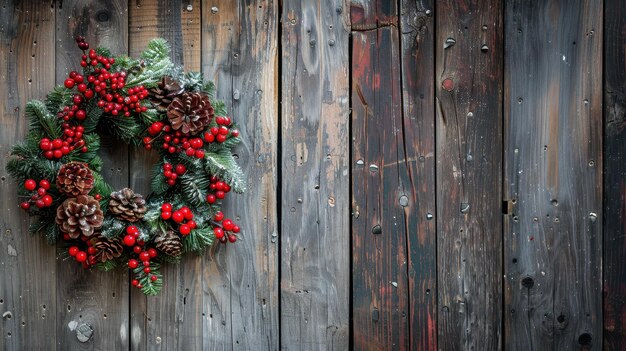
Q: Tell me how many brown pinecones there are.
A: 7